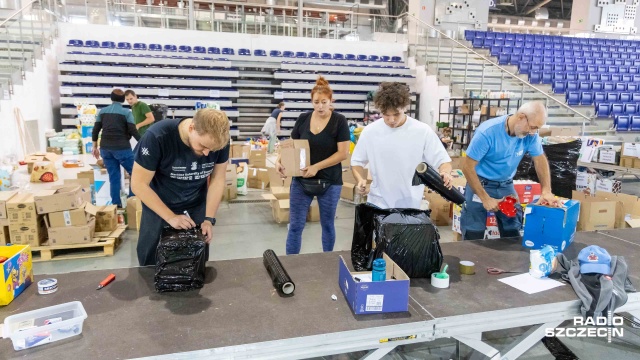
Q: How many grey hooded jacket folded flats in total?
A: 1